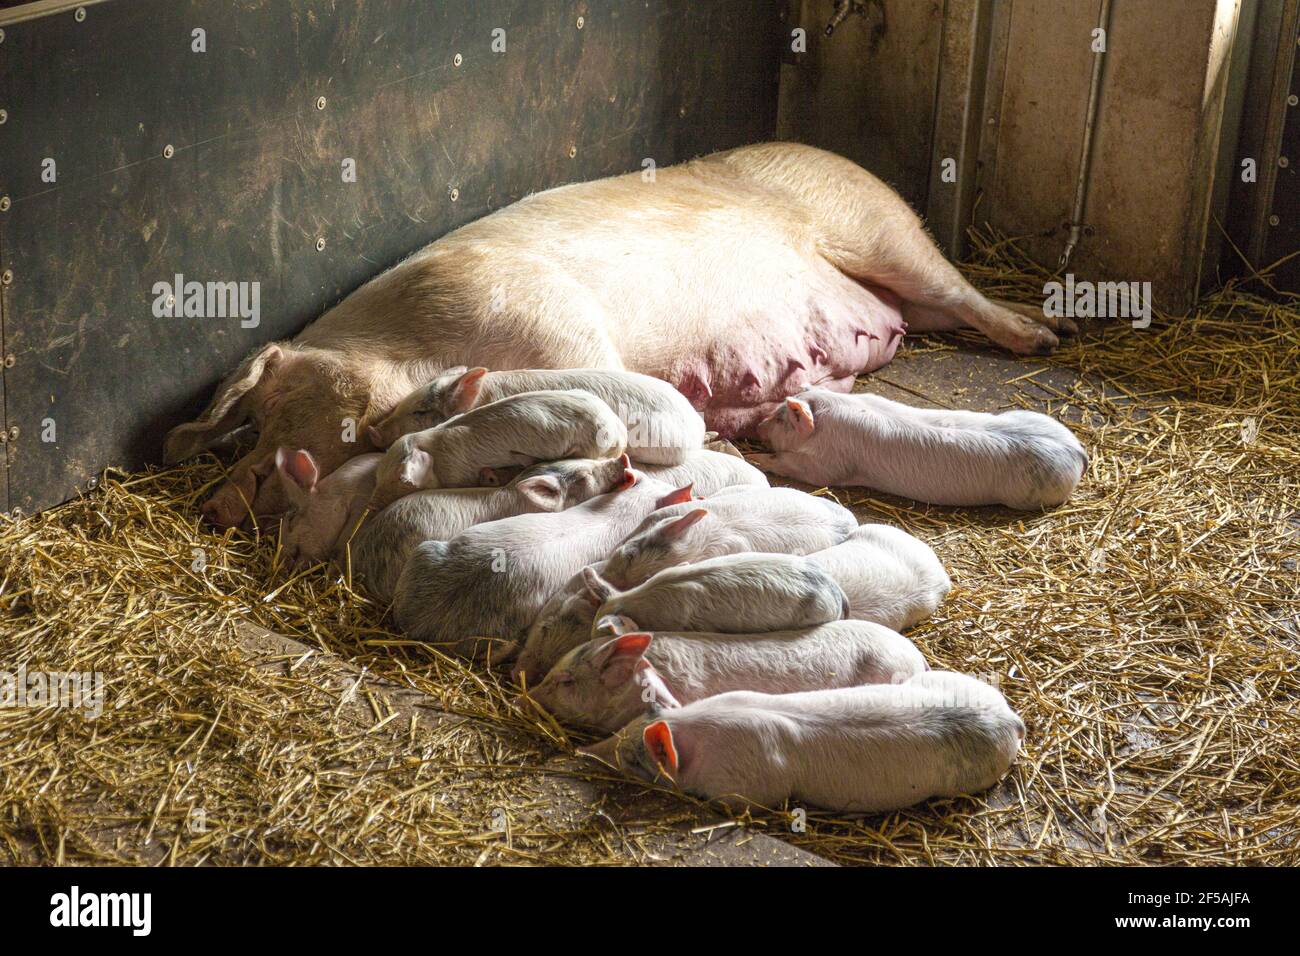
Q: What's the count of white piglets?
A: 12